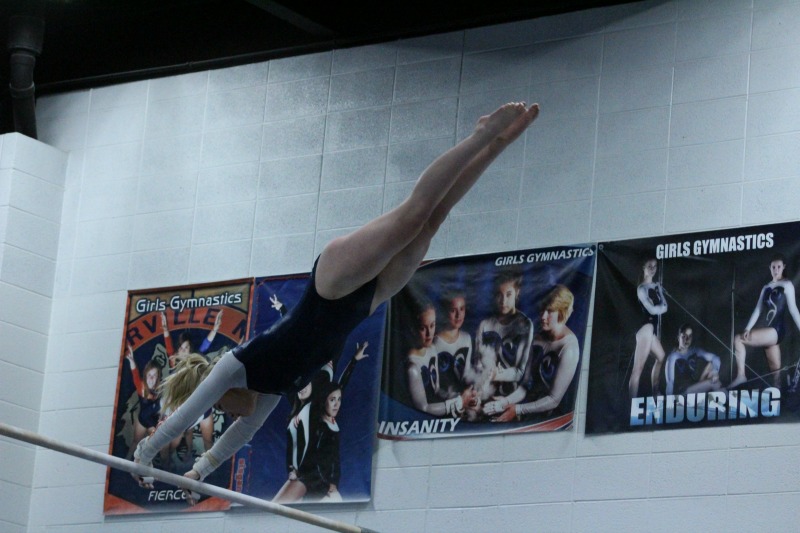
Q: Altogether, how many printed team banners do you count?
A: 4